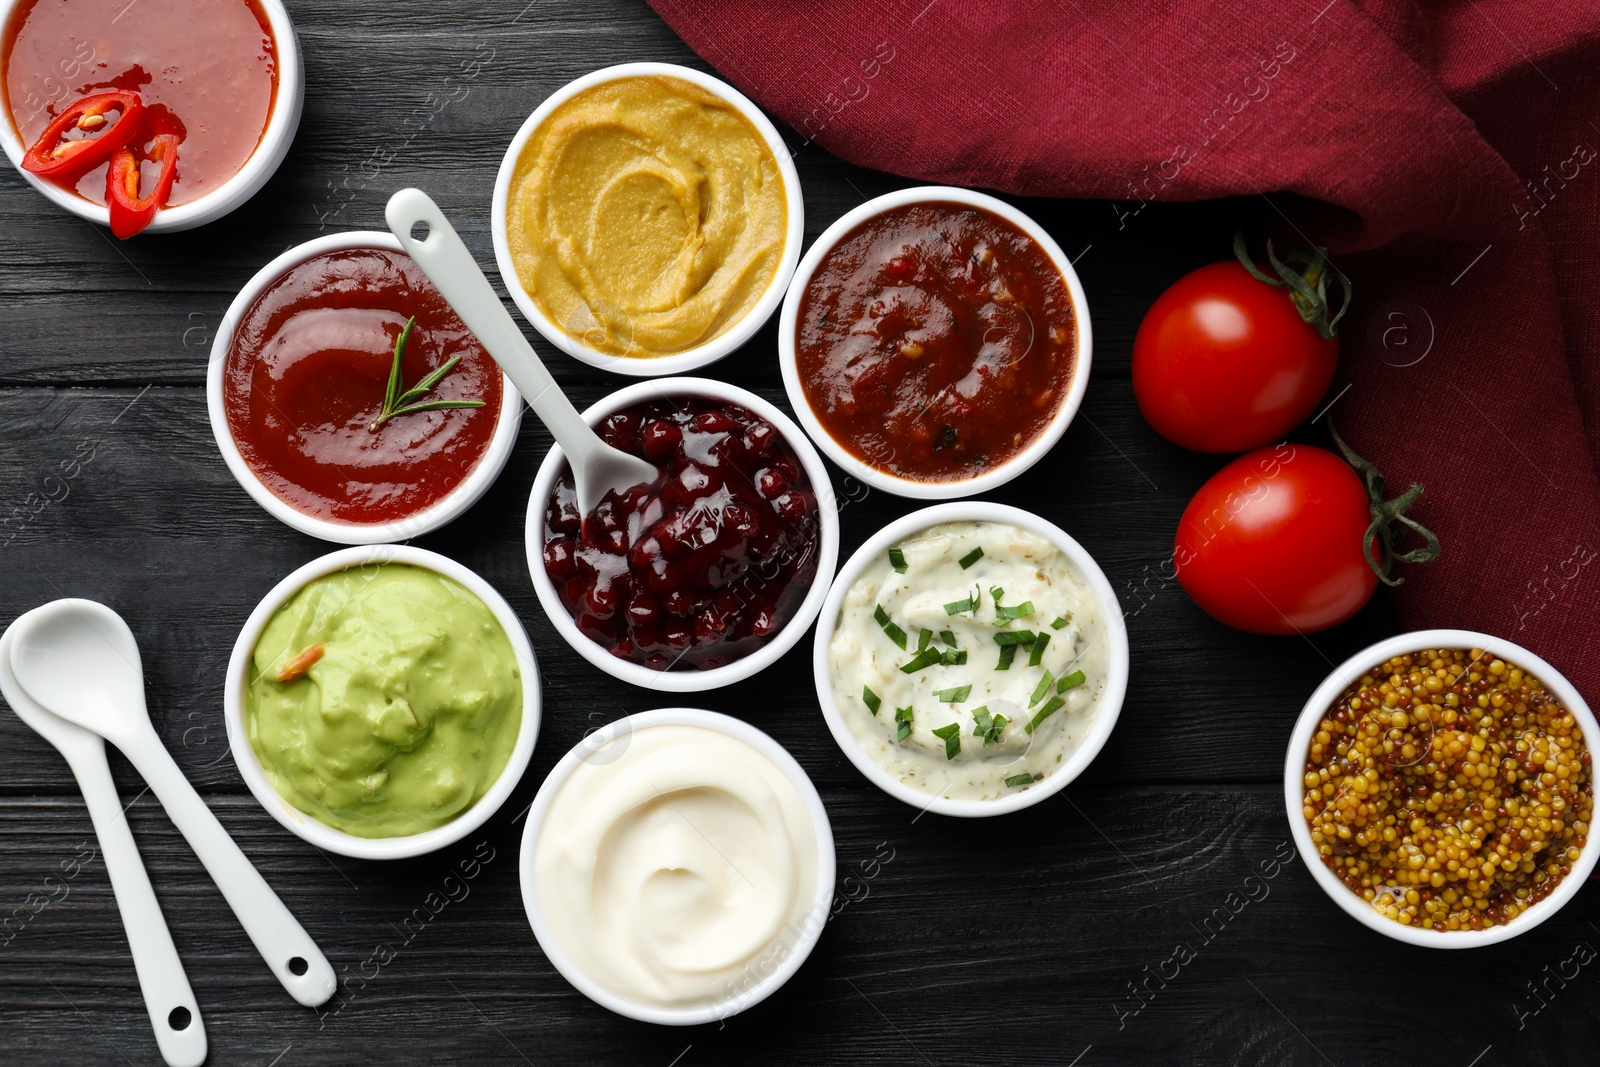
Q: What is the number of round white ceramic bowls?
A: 9